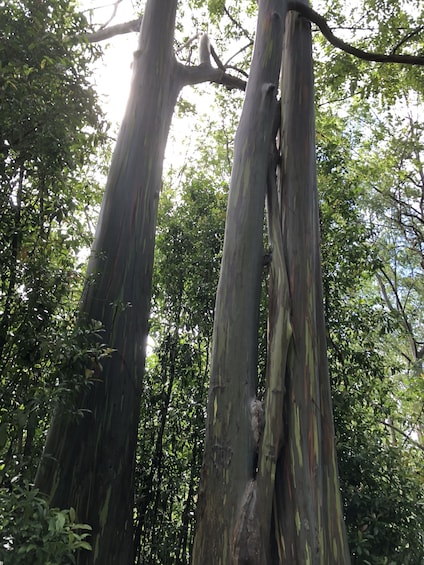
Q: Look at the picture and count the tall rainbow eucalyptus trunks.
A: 3